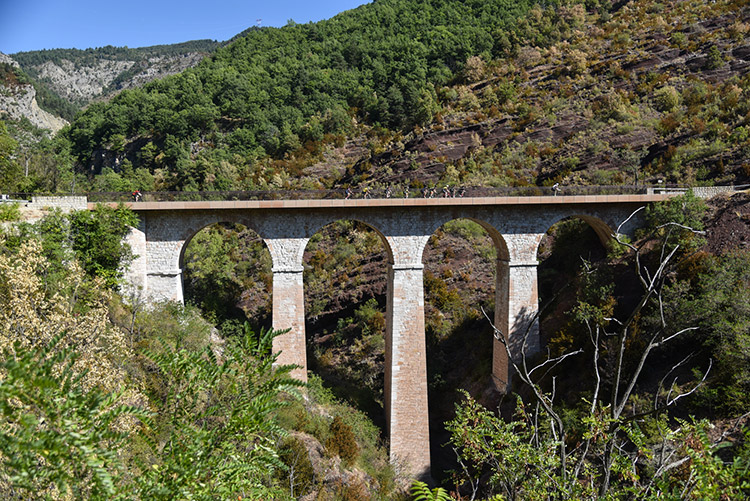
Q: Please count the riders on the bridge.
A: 11